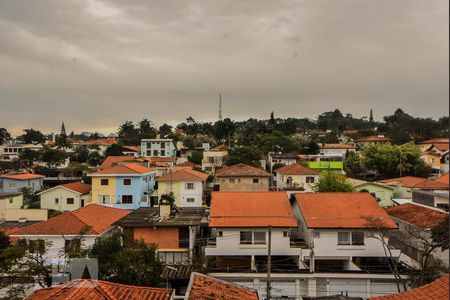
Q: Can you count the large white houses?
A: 2